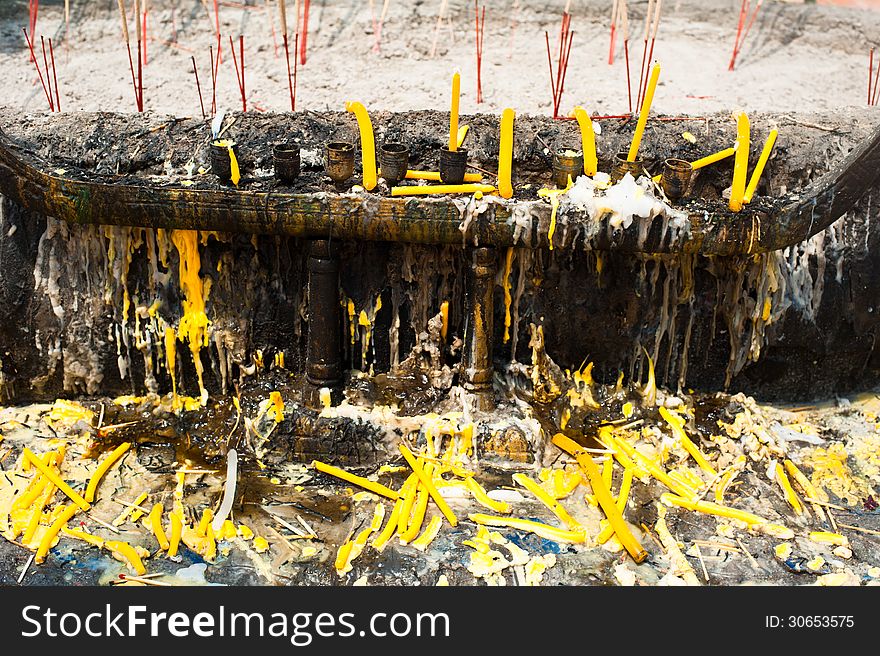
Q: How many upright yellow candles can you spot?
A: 7